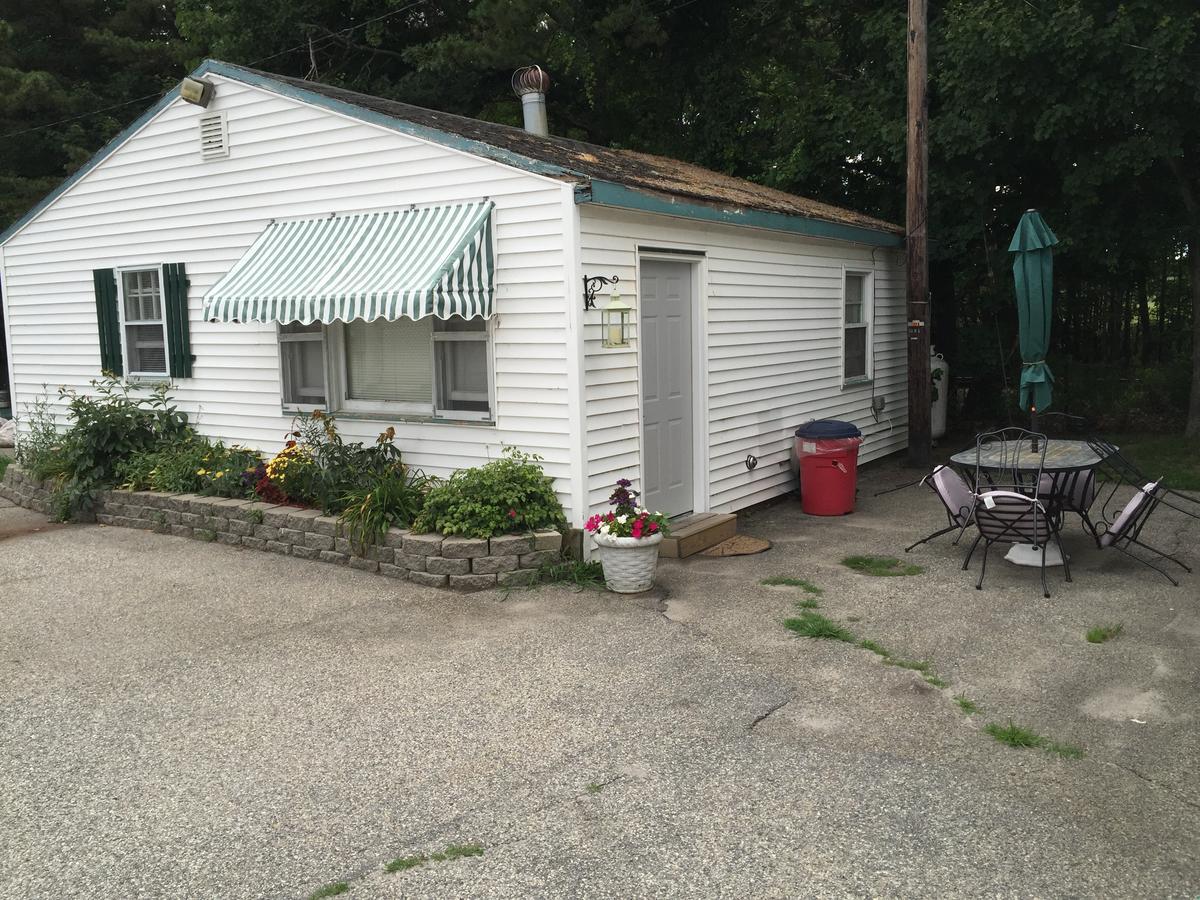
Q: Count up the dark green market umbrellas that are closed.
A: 1